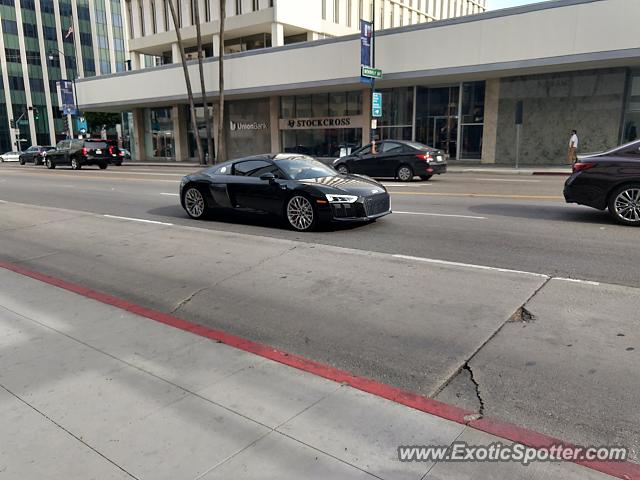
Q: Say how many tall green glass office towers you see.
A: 1